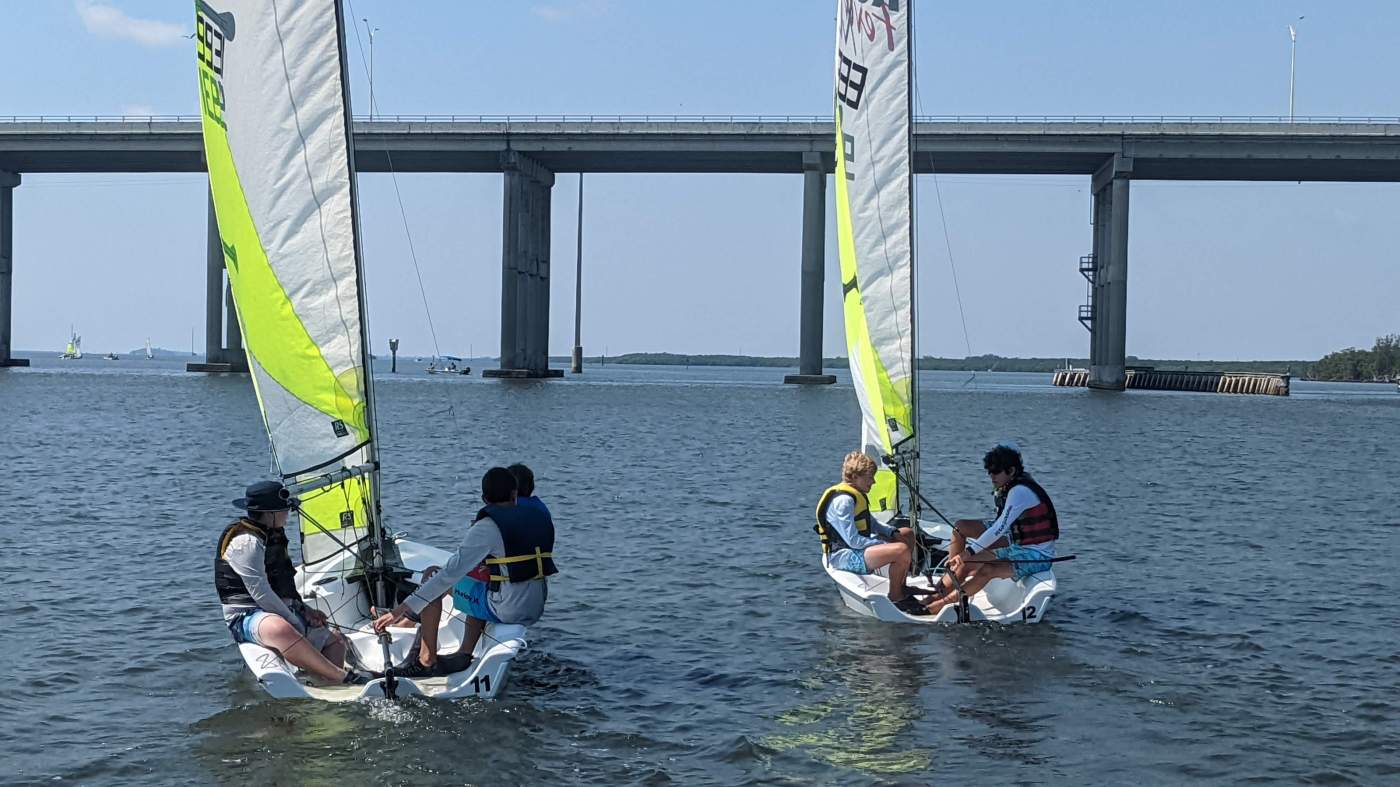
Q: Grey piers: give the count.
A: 5